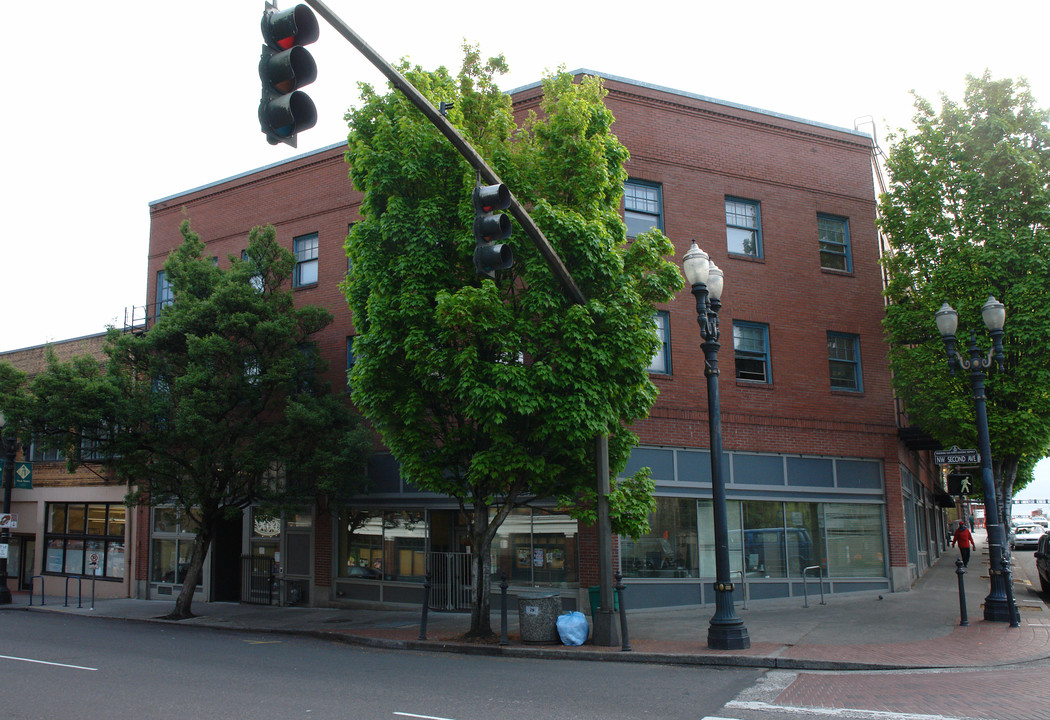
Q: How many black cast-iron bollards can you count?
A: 5